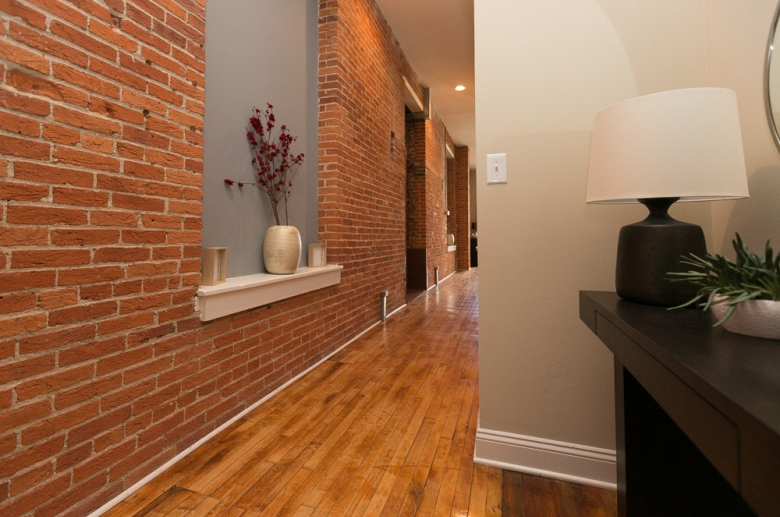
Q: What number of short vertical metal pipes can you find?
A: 2